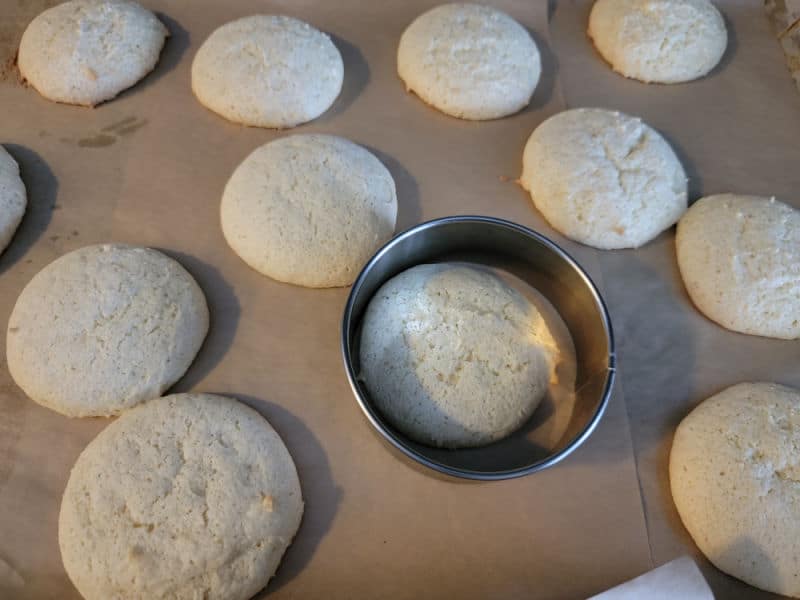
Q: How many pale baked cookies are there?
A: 12